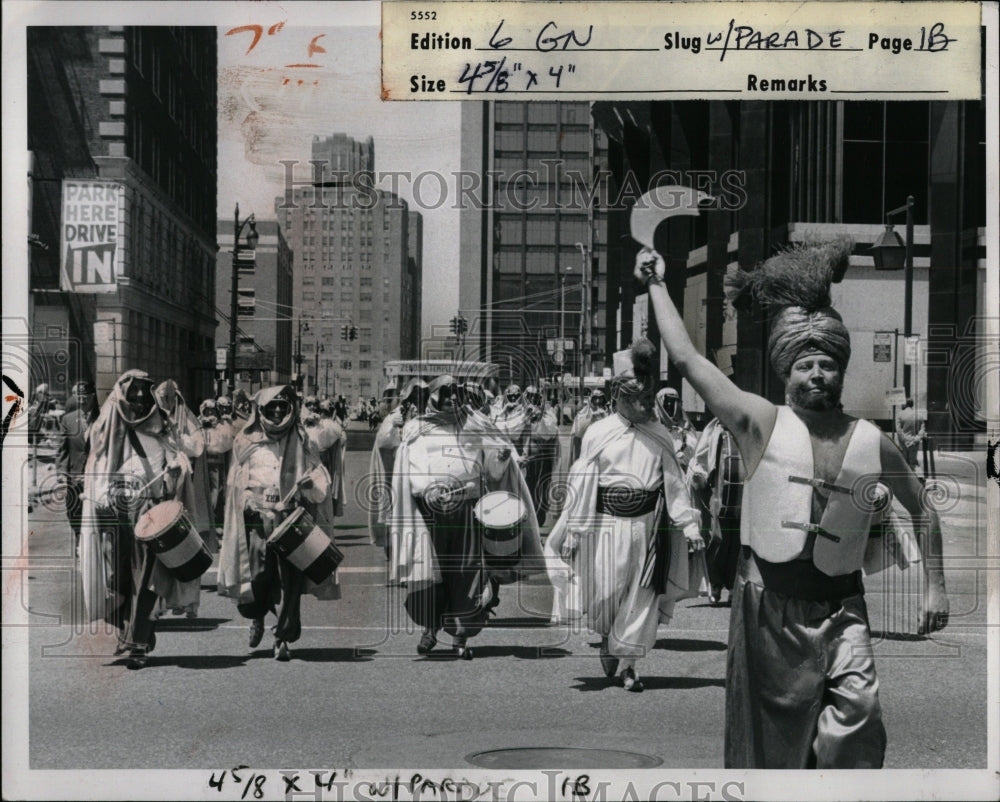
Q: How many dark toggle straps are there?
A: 2